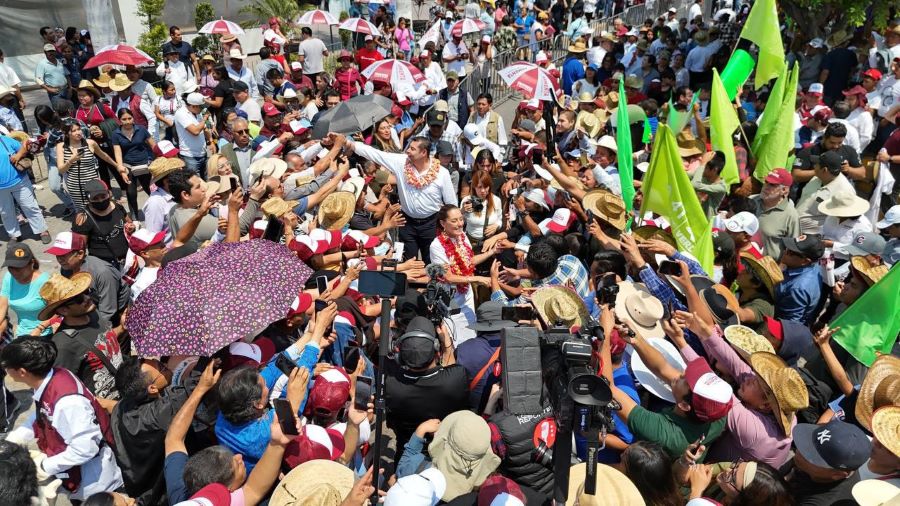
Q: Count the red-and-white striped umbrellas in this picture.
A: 7